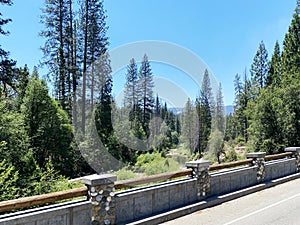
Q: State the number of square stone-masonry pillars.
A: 4